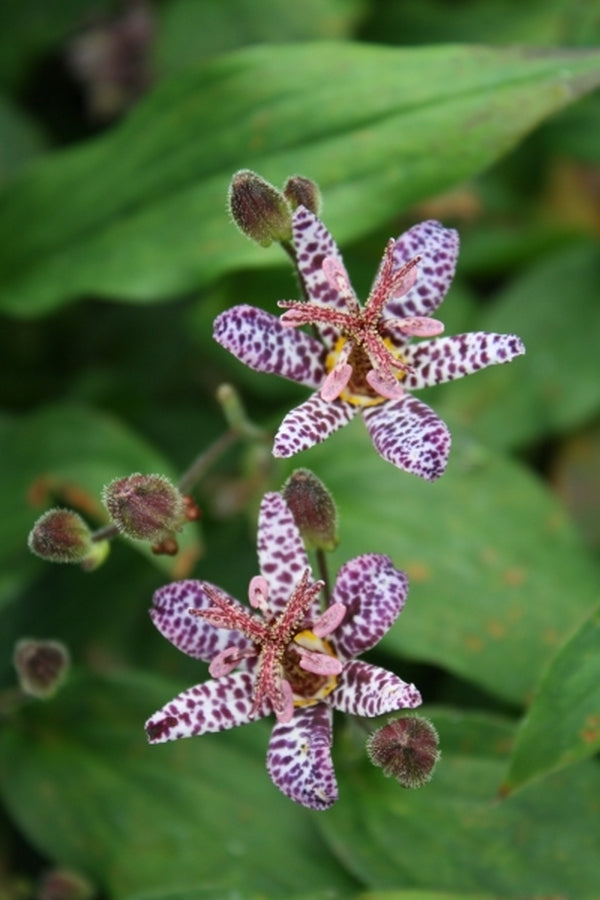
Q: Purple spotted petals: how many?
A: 12